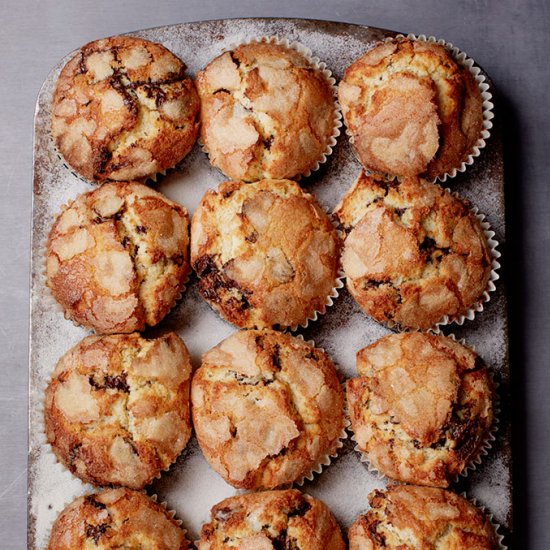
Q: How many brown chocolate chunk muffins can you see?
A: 12